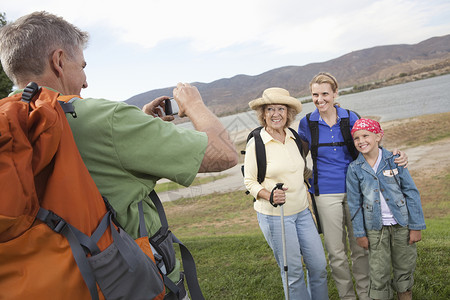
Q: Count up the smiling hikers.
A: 3